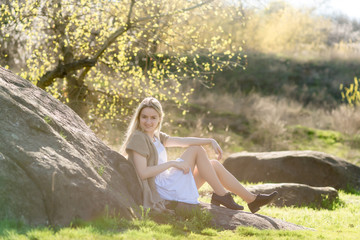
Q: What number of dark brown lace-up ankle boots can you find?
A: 2